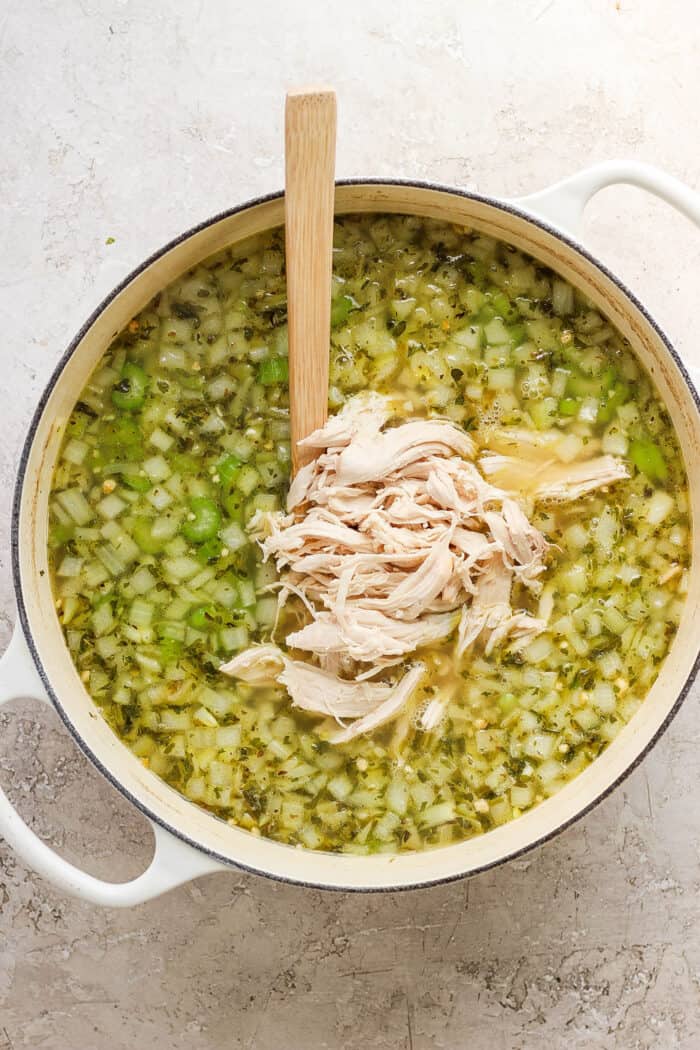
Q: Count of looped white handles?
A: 2